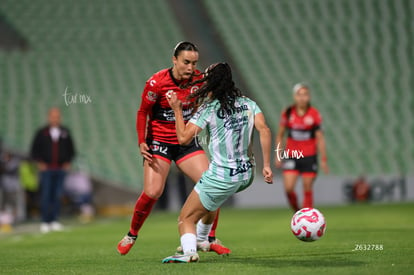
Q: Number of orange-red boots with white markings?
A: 2